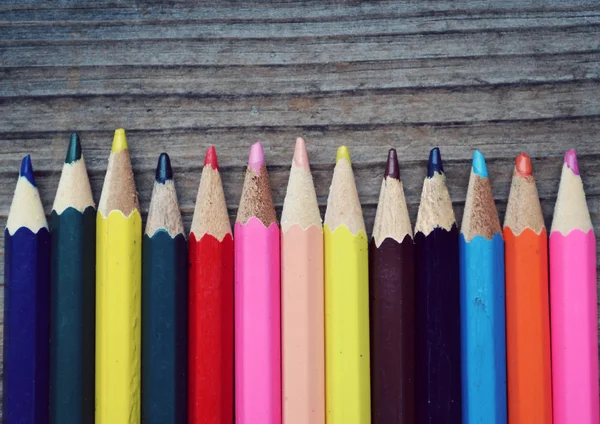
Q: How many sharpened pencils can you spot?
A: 13